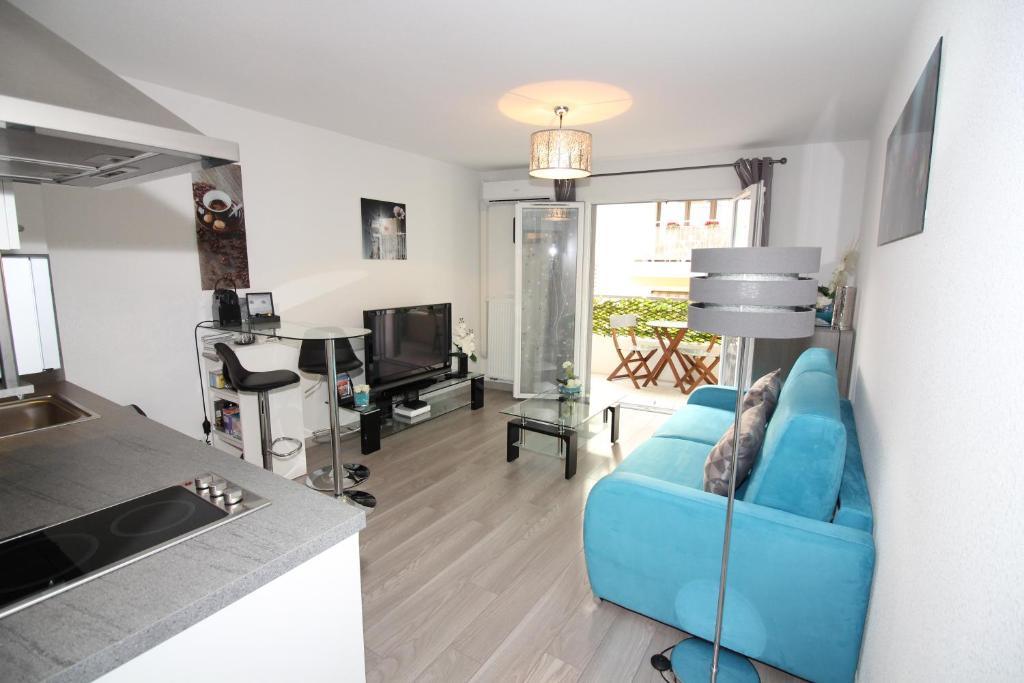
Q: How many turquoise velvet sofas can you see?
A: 1